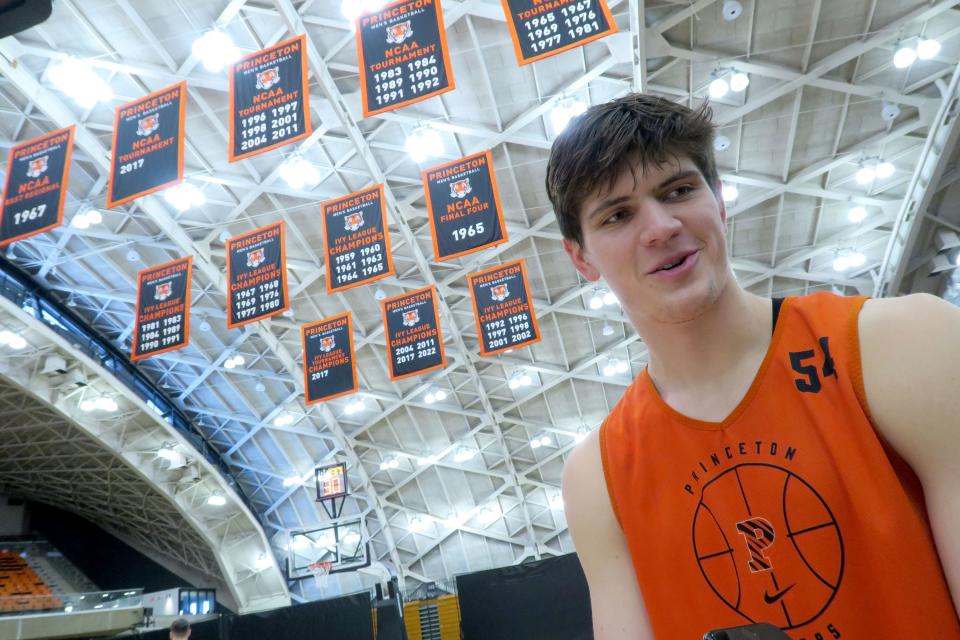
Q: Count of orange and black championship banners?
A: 12